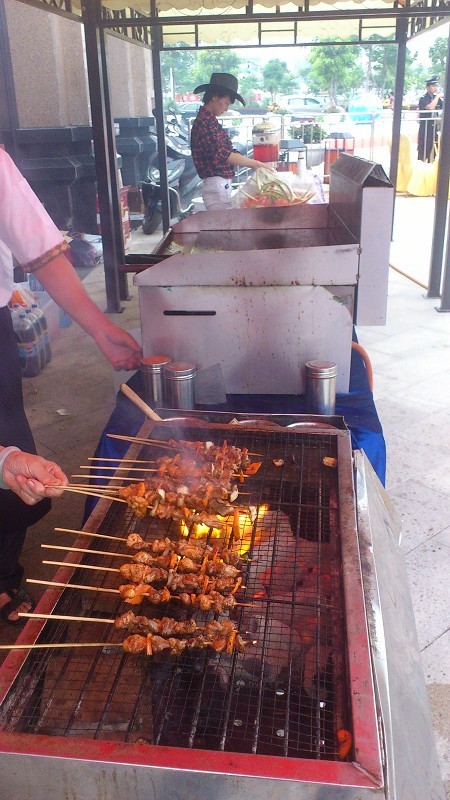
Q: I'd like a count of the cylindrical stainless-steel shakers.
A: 3